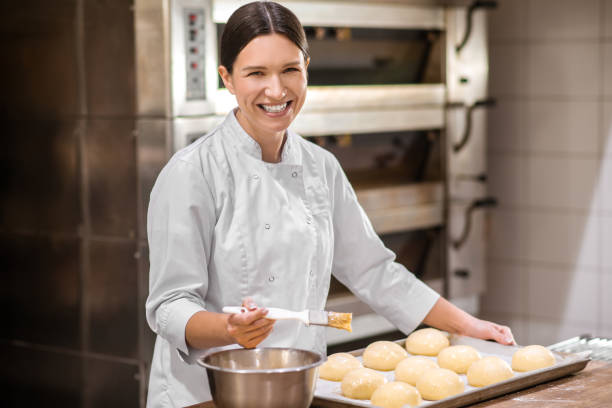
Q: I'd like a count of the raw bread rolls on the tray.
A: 10